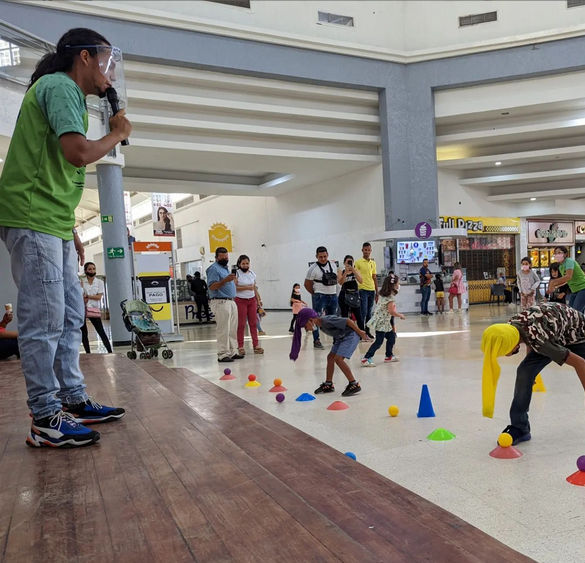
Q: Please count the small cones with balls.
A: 5